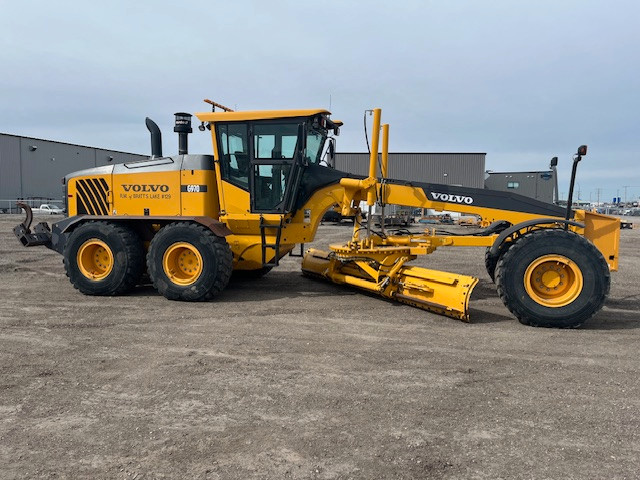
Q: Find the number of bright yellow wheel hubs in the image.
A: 3